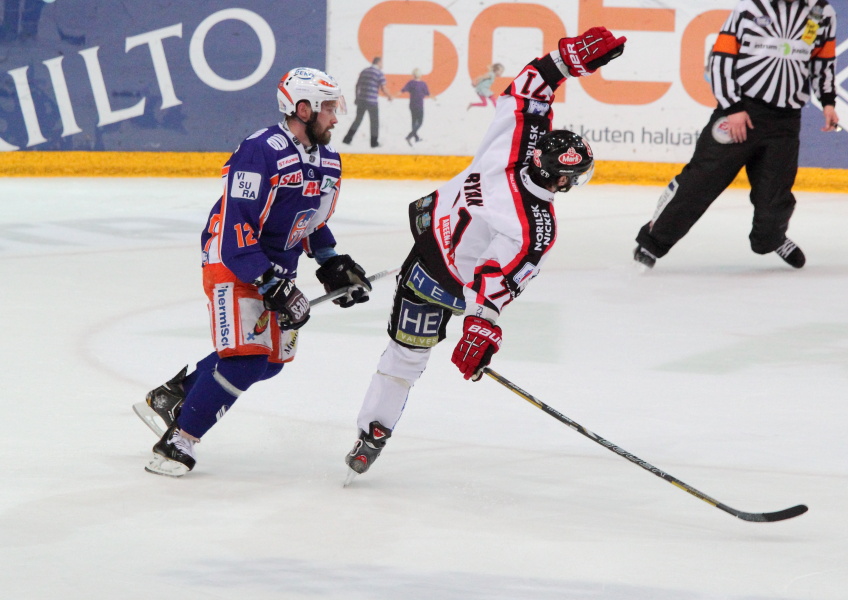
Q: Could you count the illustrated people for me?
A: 3